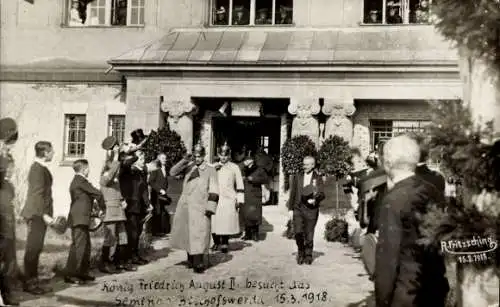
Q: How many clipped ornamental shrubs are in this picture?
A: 3